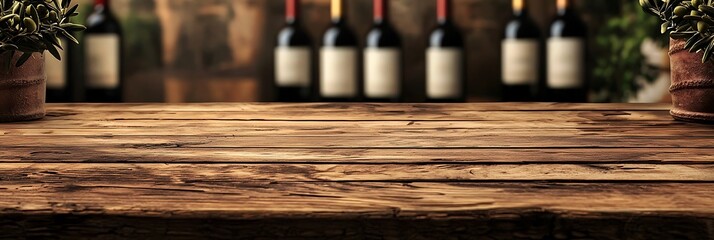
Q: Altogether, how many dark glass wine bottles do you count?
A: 8